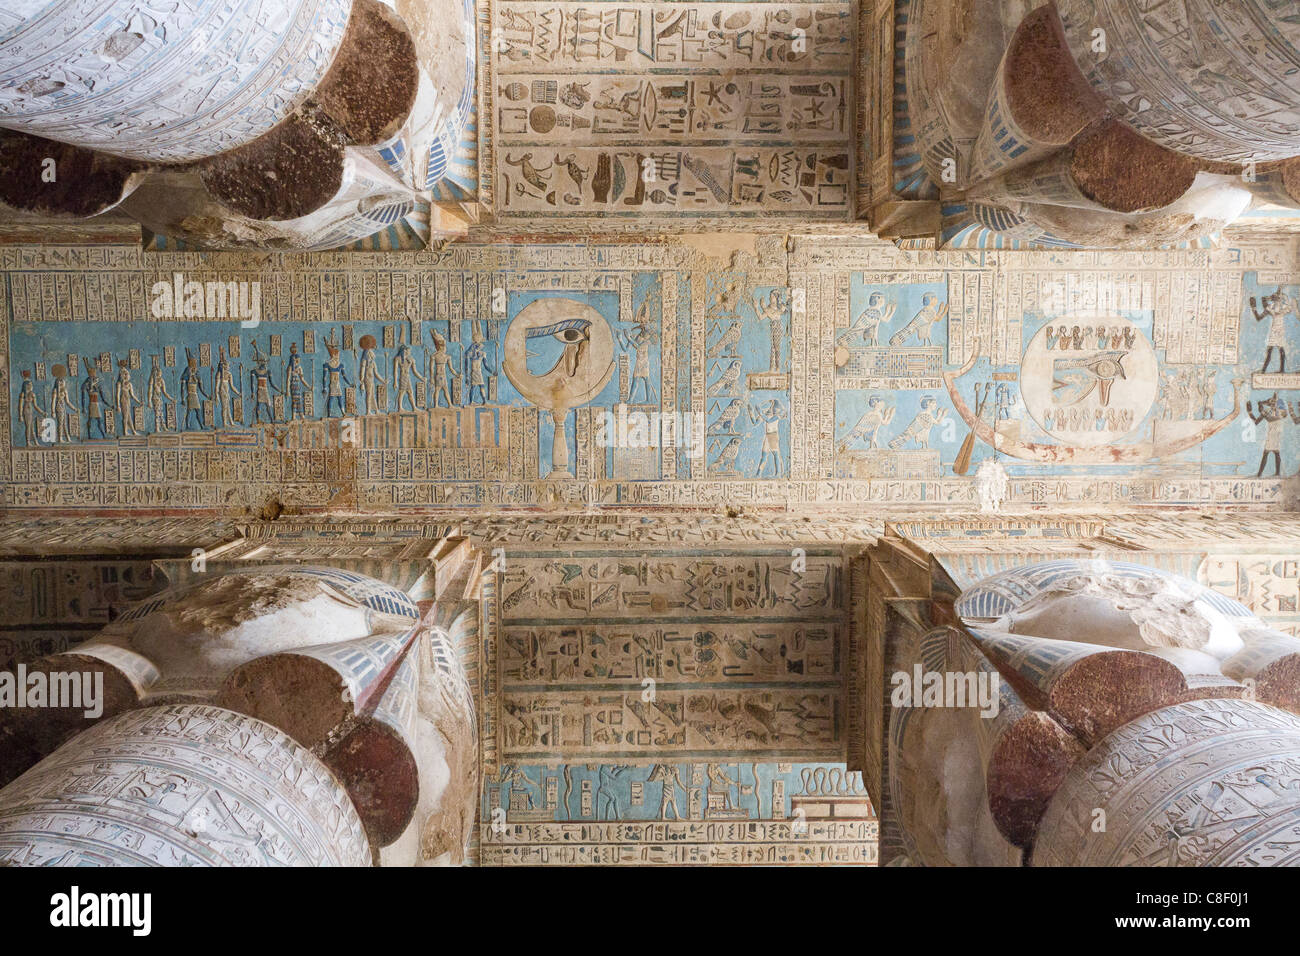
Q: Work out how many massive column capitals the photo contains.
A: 4